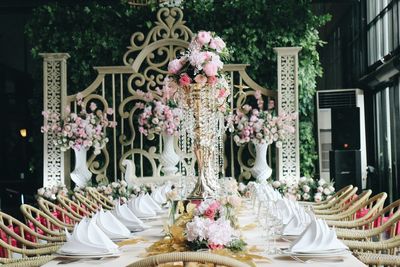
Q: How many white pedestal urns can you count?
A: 3